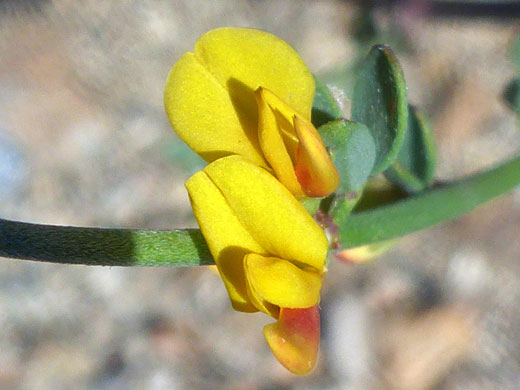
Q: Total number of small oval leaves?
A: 4